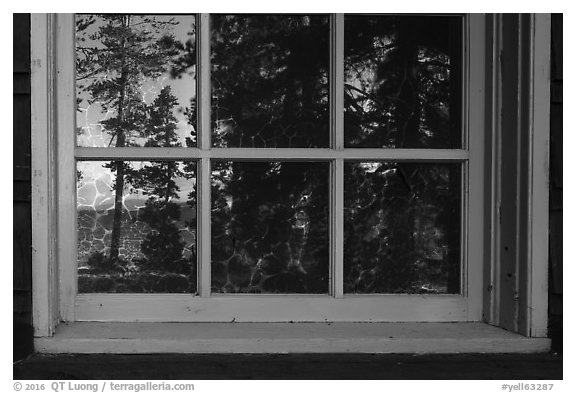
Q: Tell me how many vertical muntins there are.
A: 2